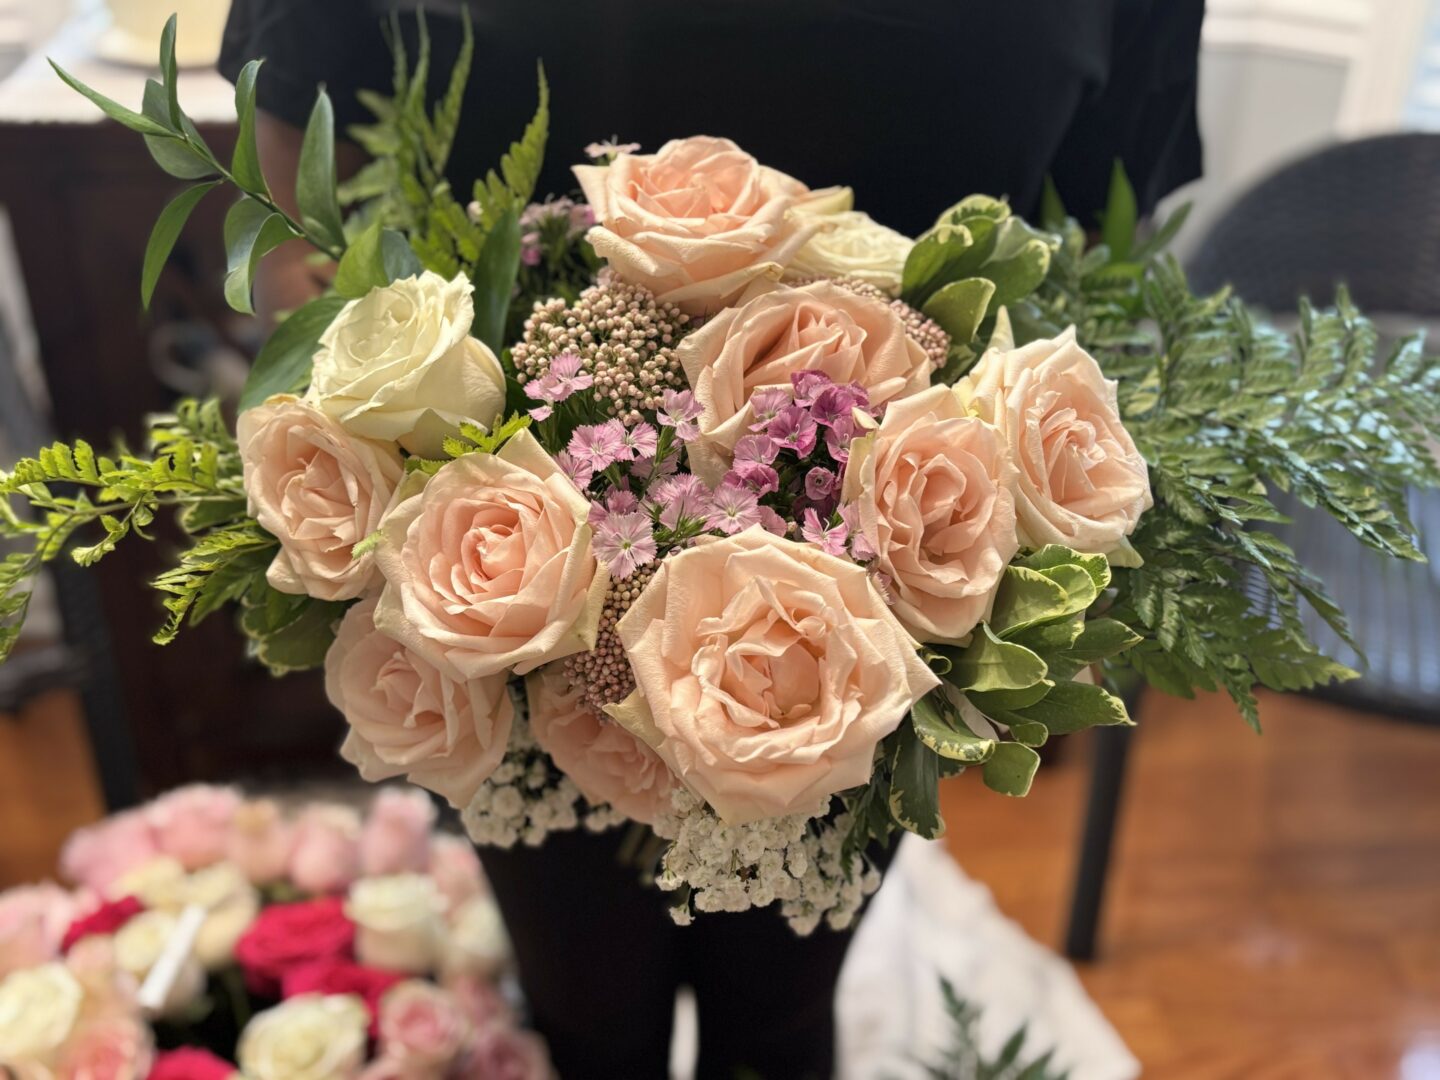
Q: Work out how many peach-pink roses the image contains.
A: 9